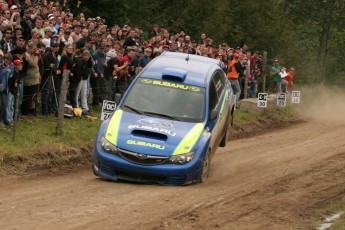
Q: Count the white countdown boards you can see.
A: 4